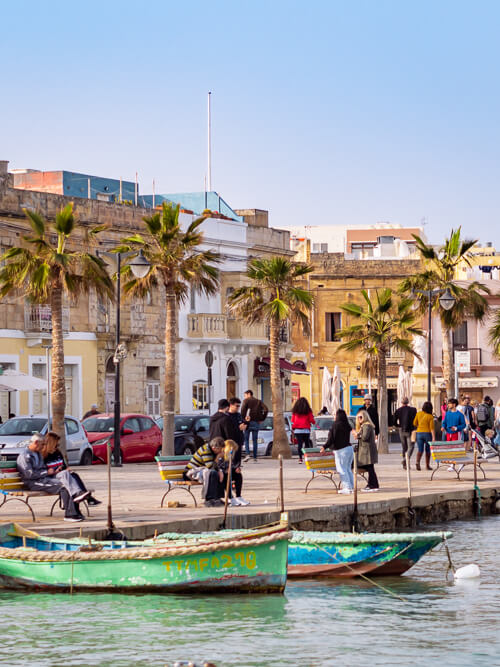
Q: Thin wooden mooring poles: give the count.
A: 6